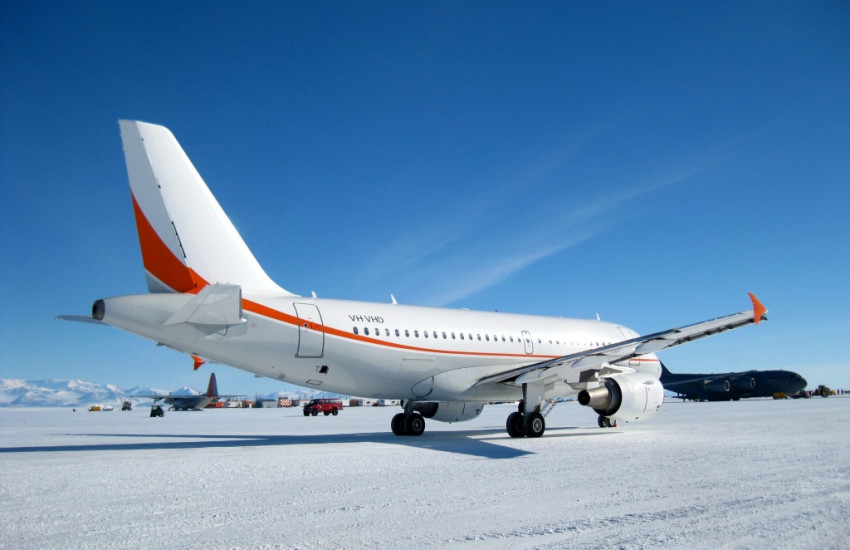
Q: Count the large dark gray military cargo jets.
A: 1